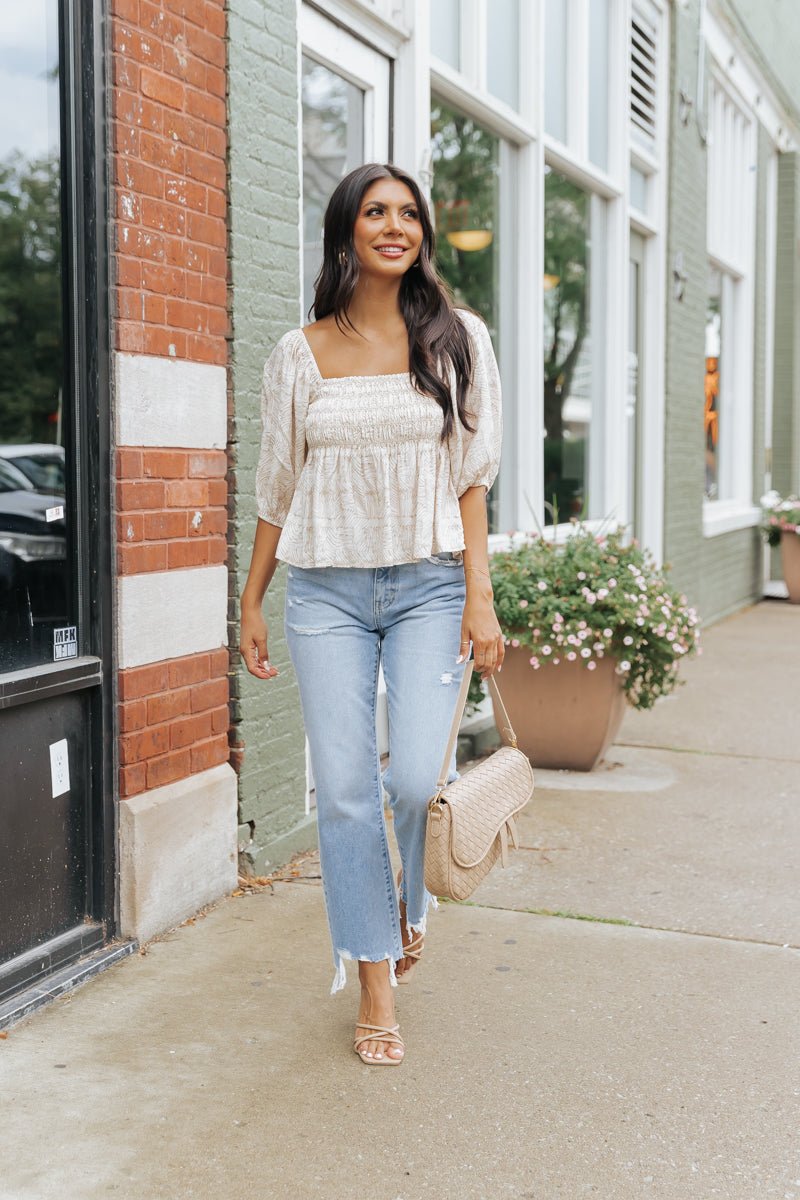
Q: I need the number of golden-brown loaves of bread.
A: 0